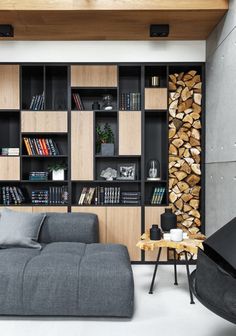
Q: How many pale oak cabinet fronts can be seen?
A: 12